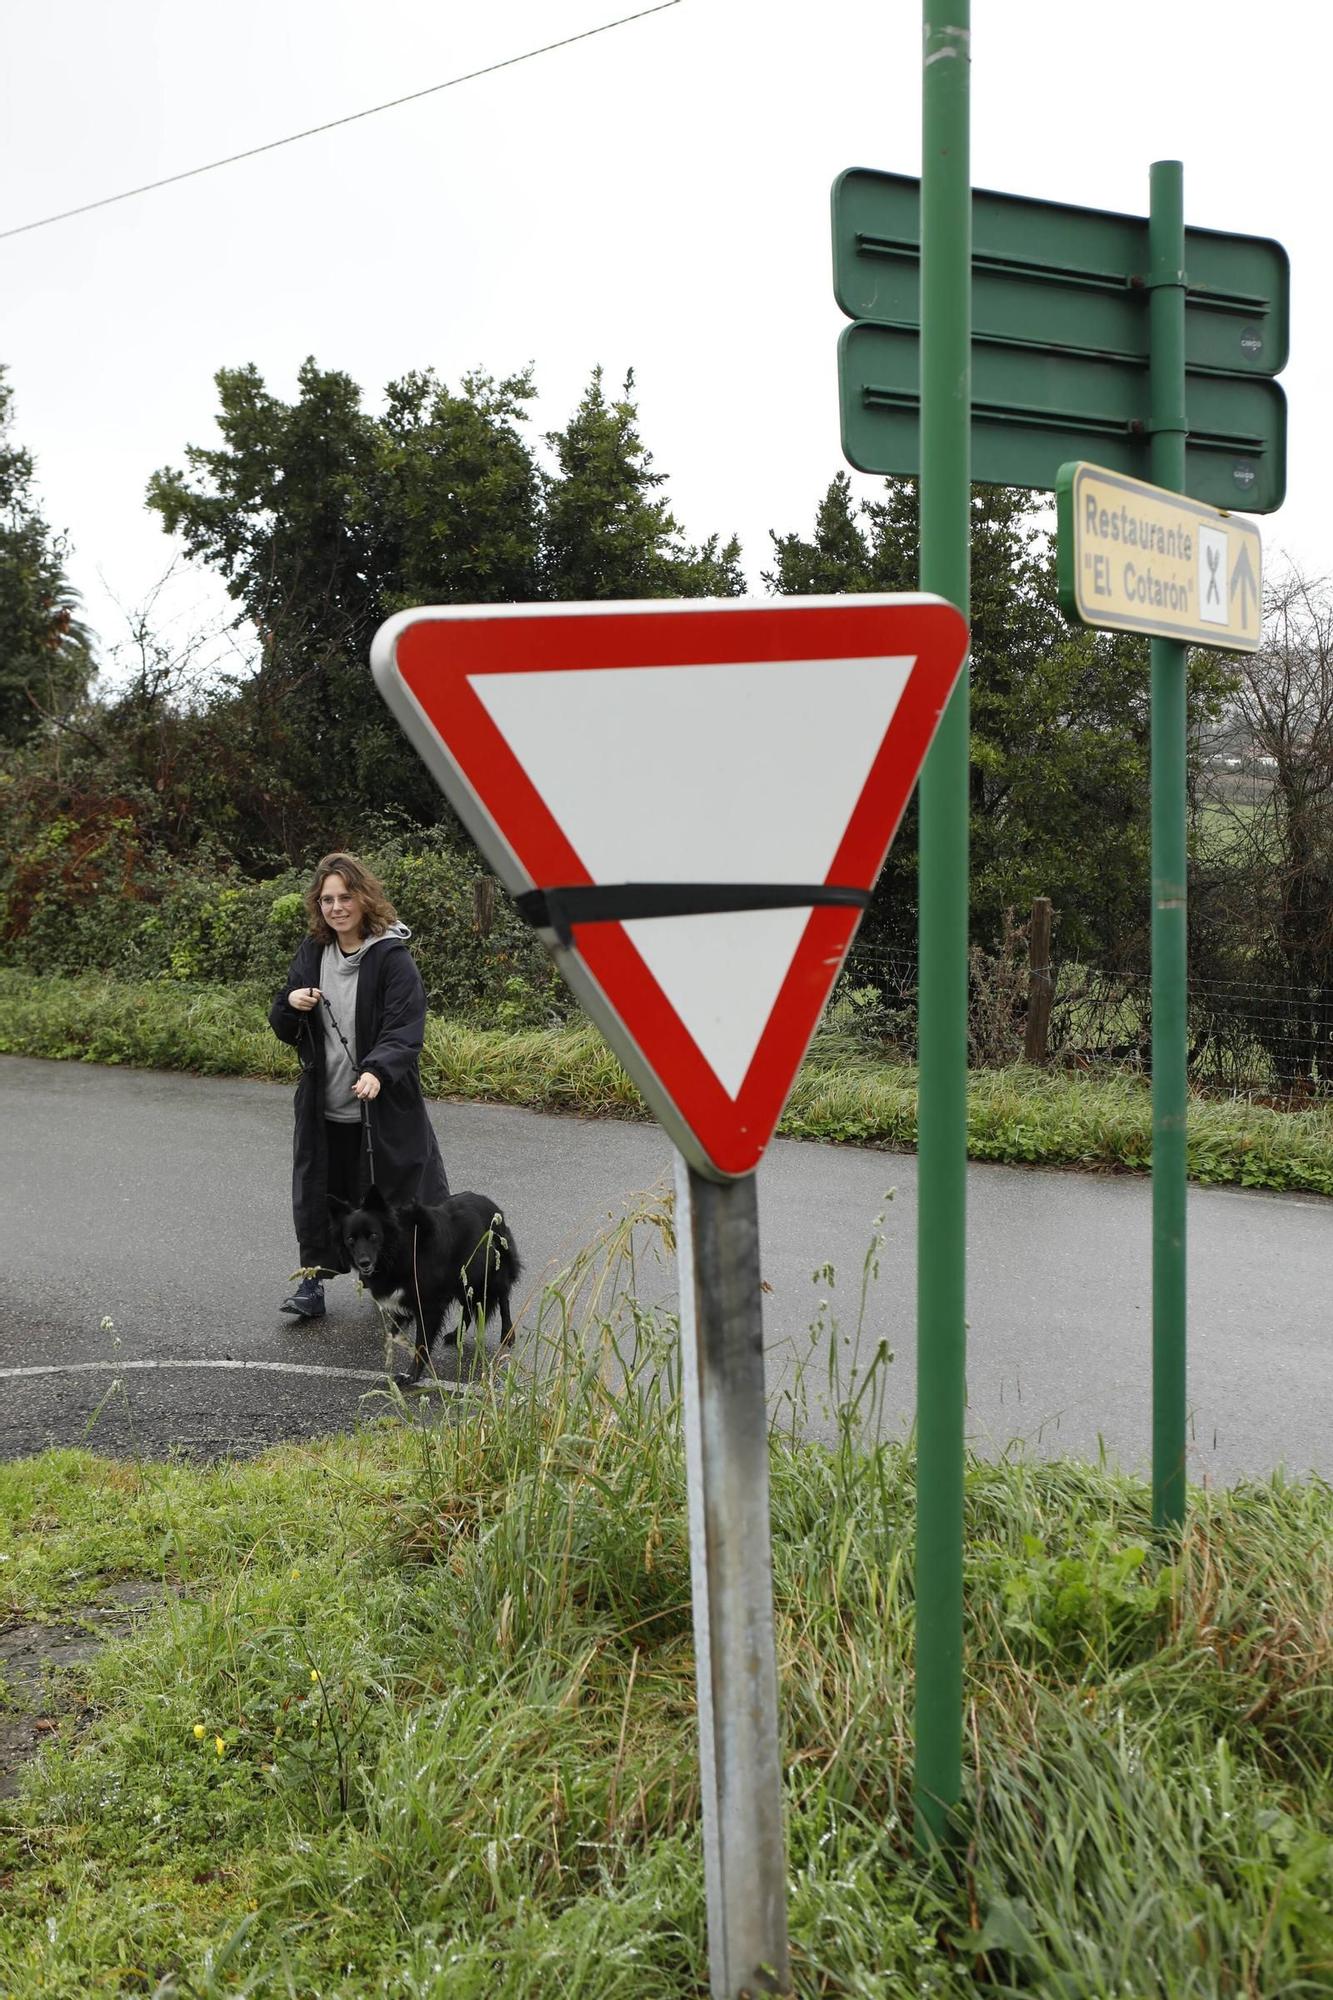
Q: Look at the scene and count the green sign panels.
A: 2